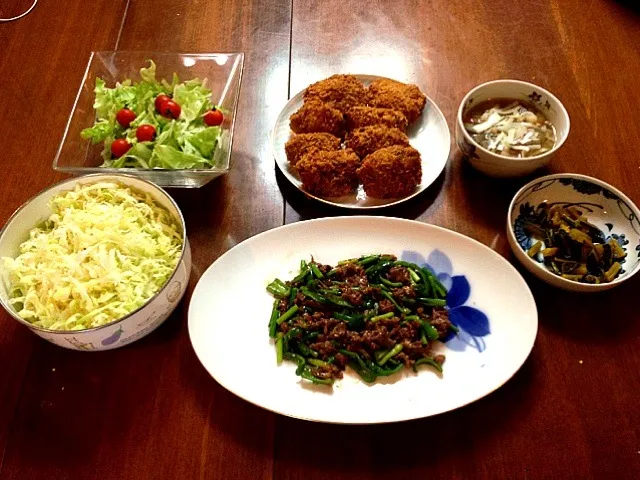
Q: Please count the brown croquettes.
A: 8